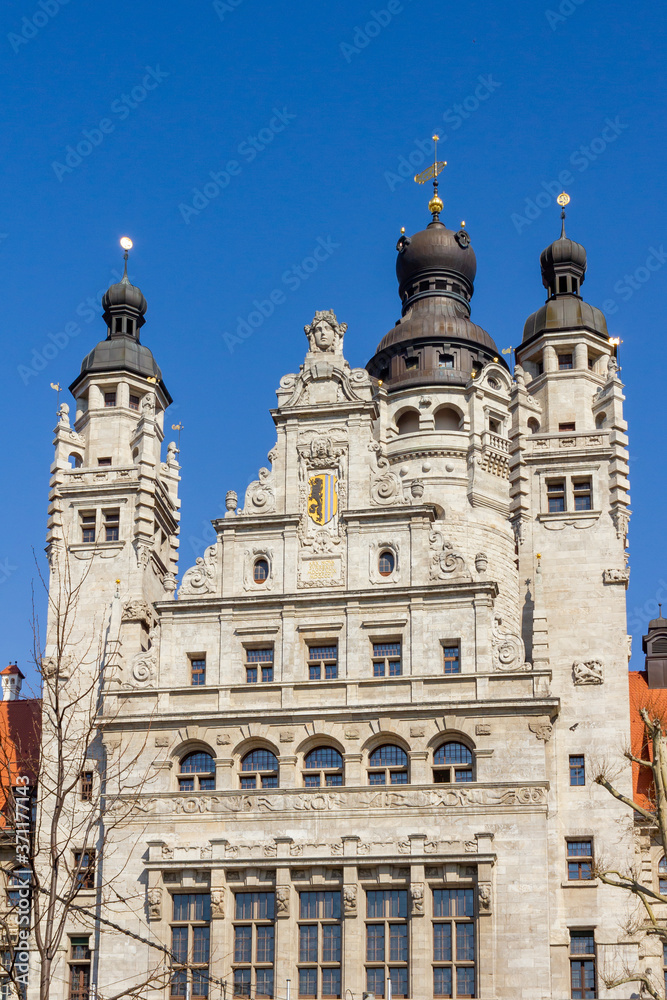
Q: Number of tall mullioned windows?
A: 5